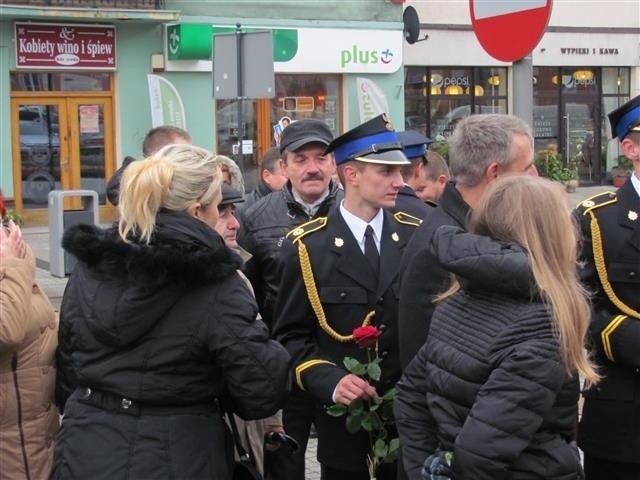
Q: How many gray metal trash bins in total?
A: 1